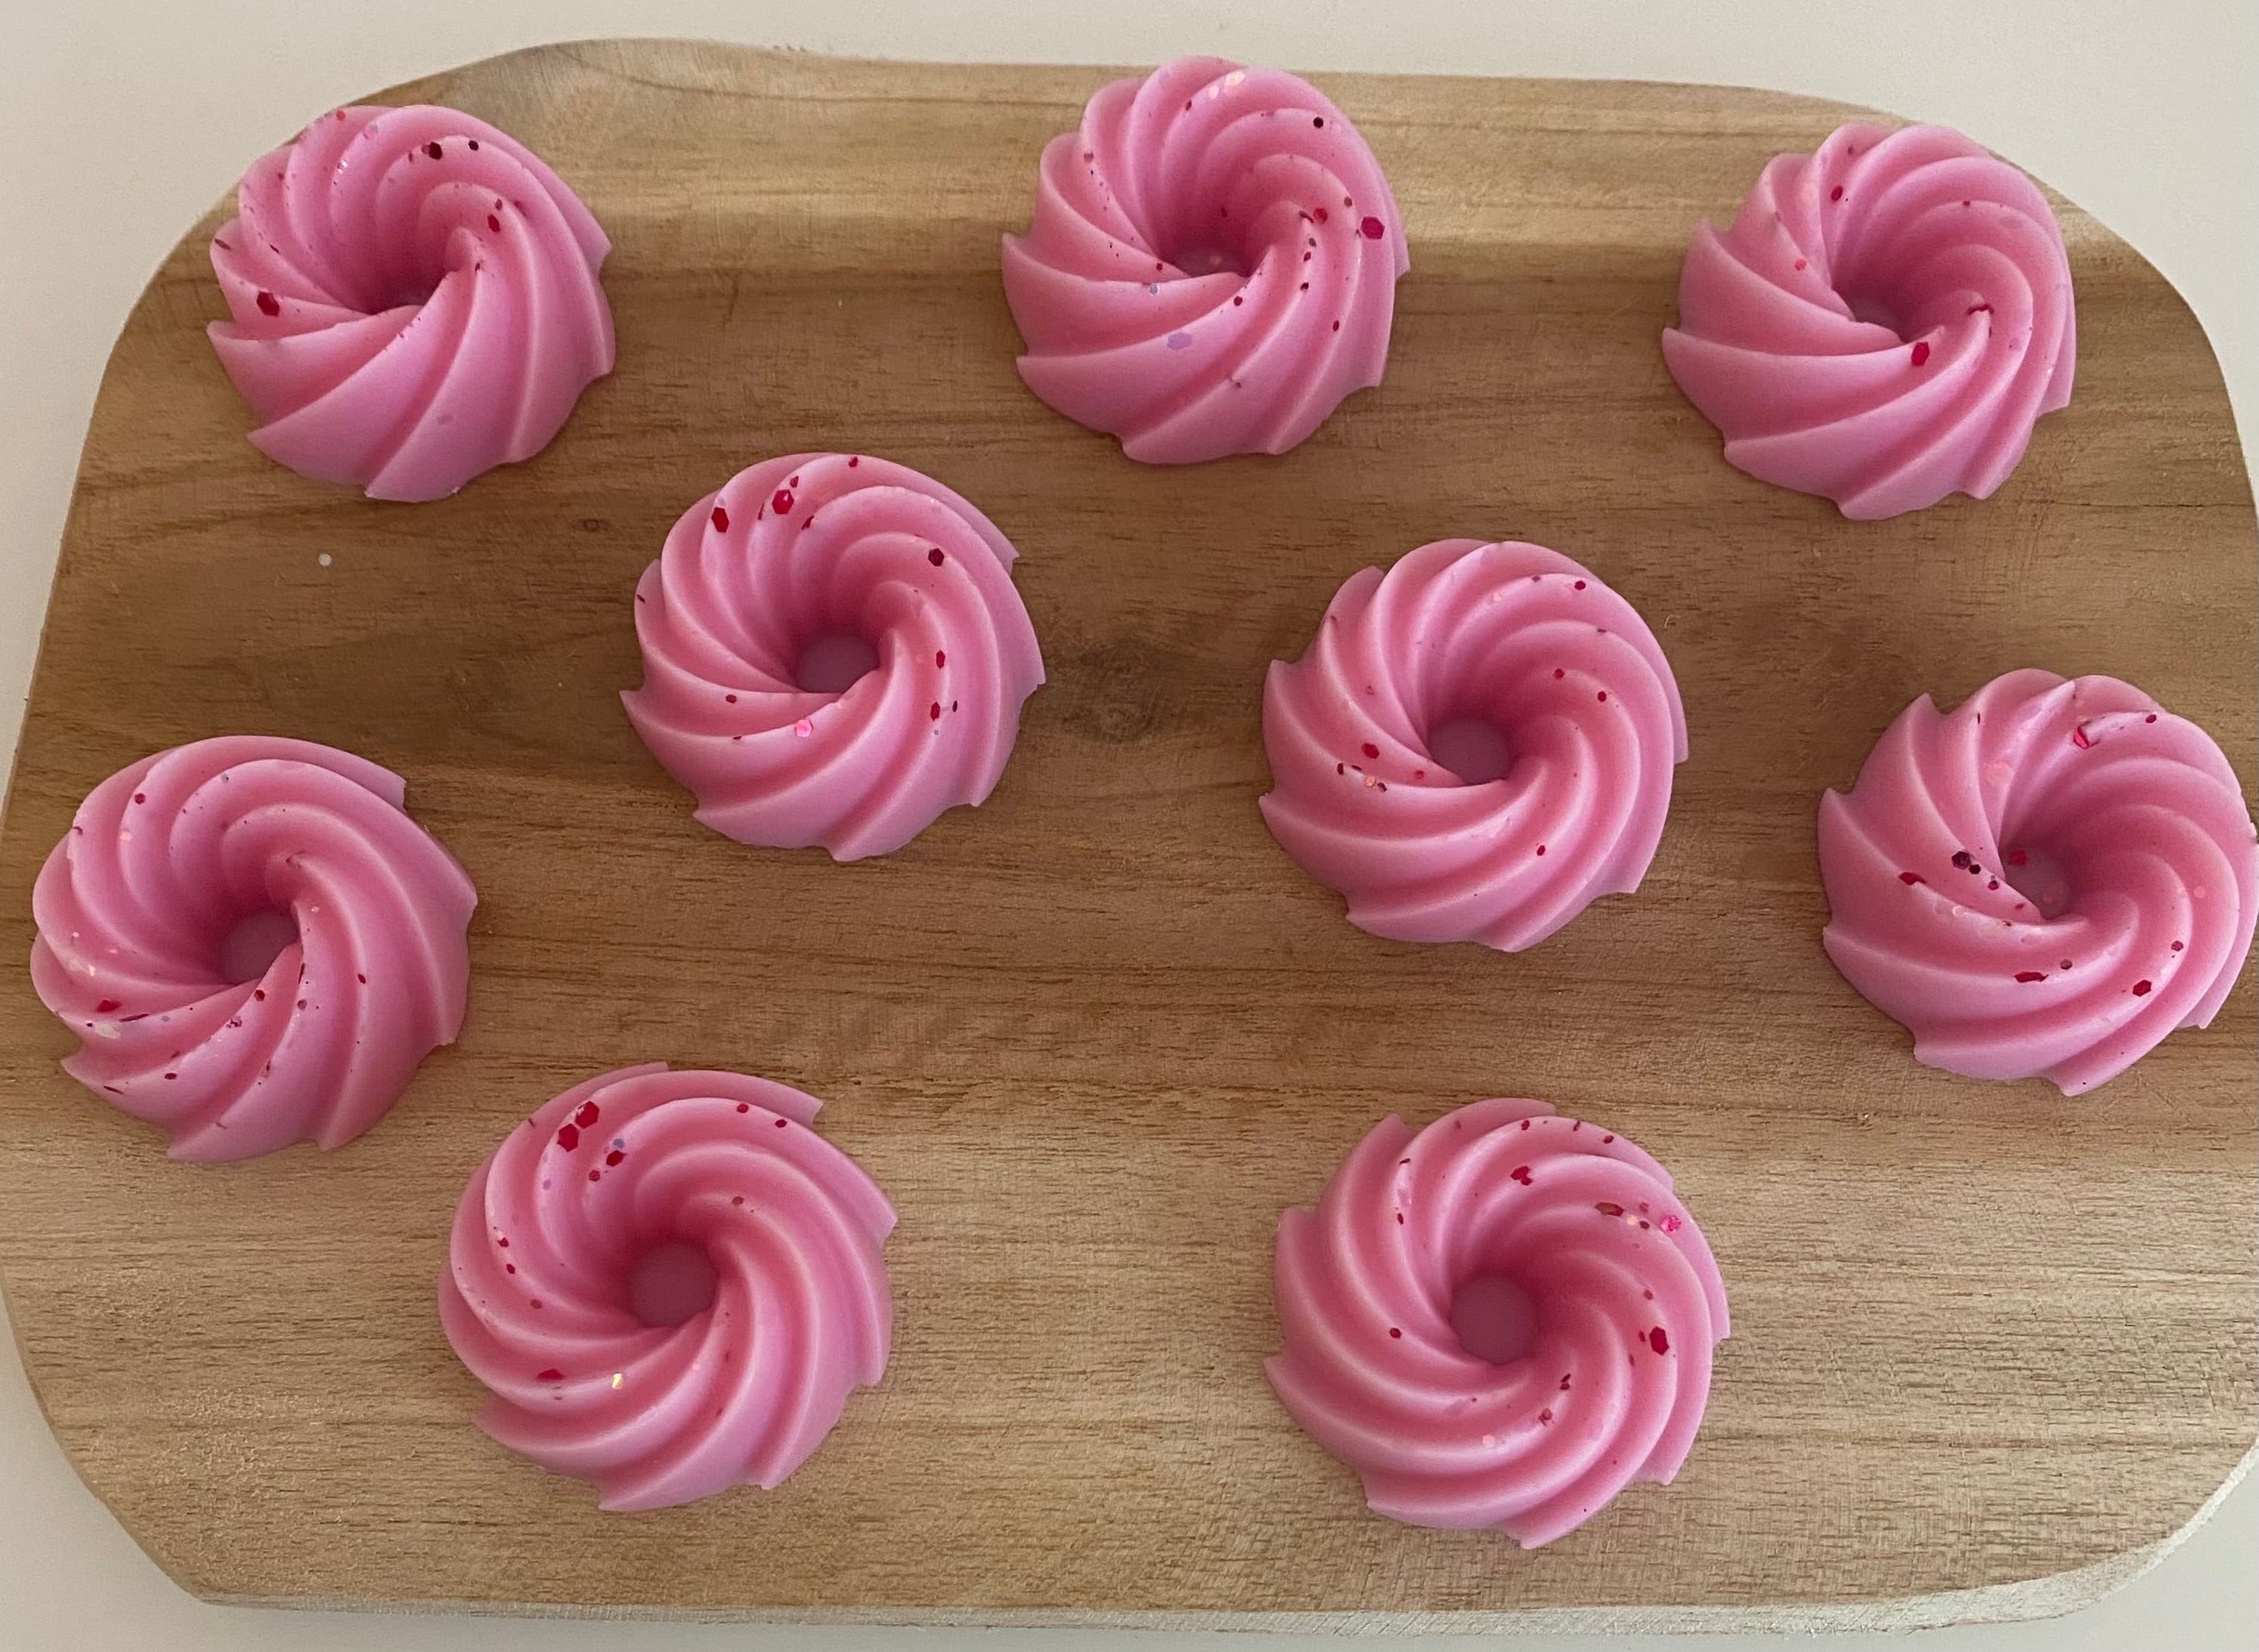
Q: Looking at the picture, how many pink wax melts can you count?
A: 9